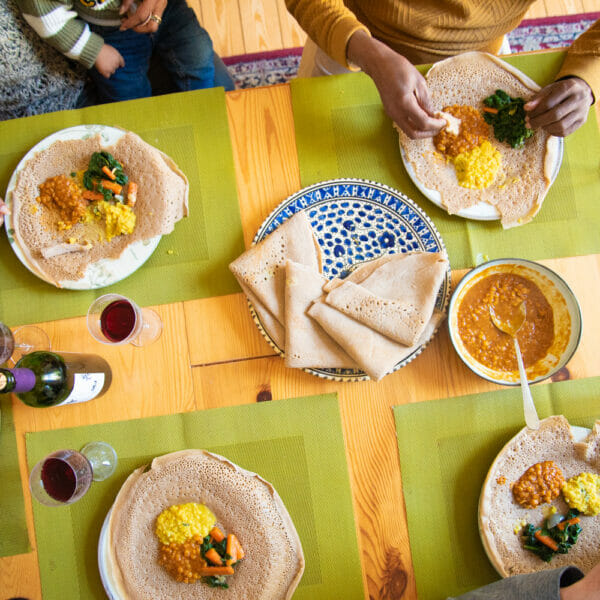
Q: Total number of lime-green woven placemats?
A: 5